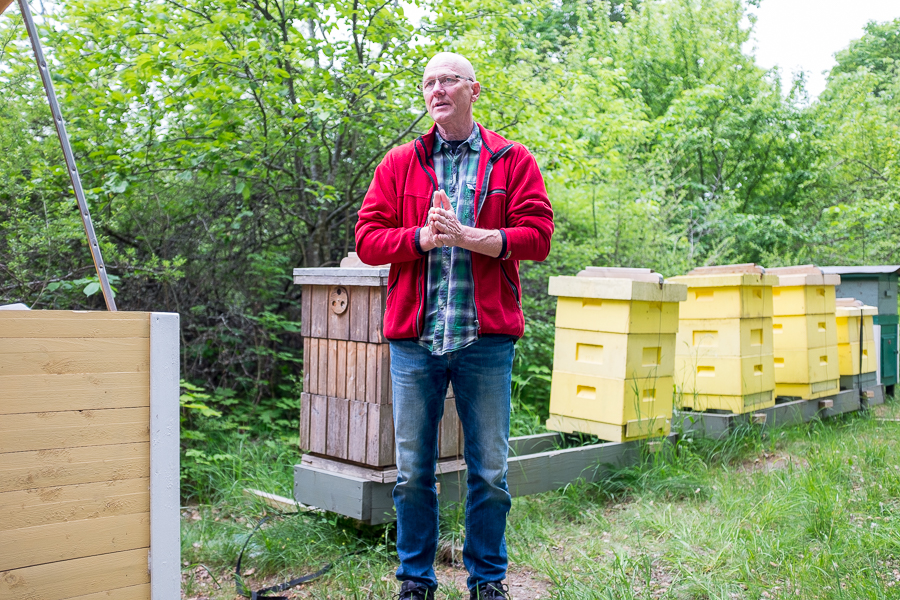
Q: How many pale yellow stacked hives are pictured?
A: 4